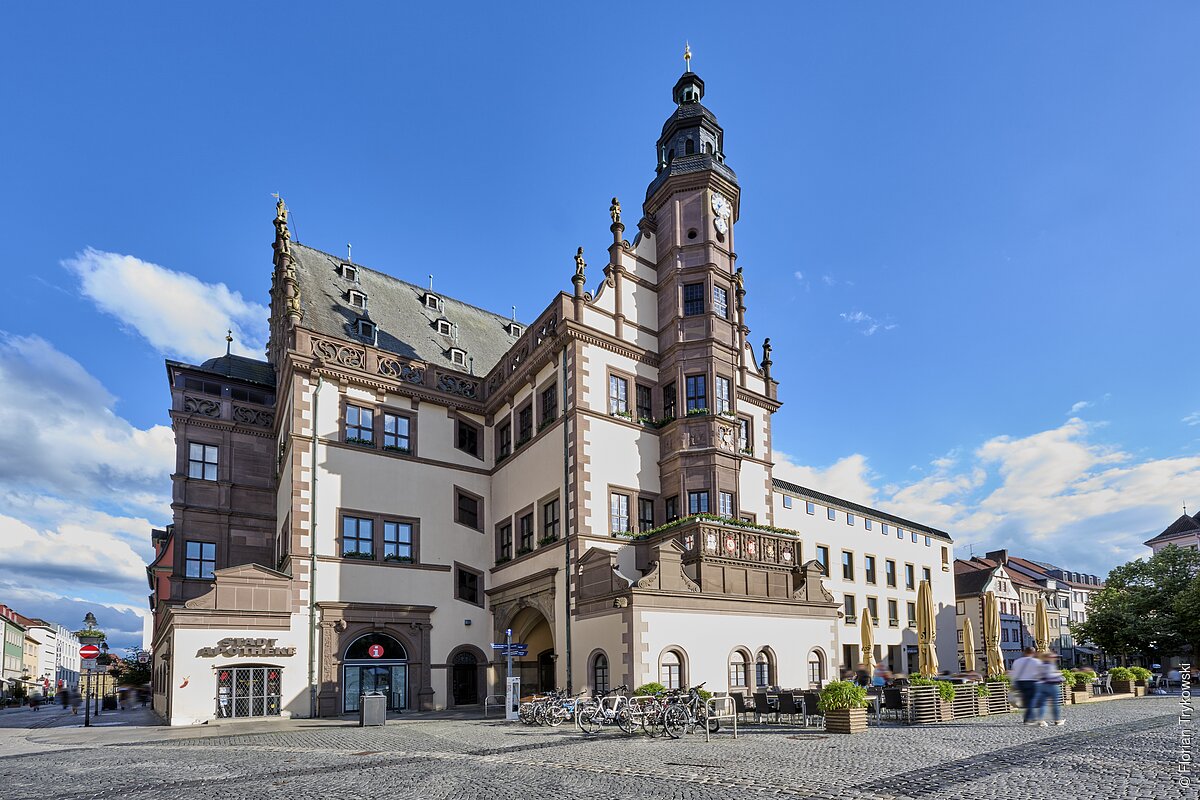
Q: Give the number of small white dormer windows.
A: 7